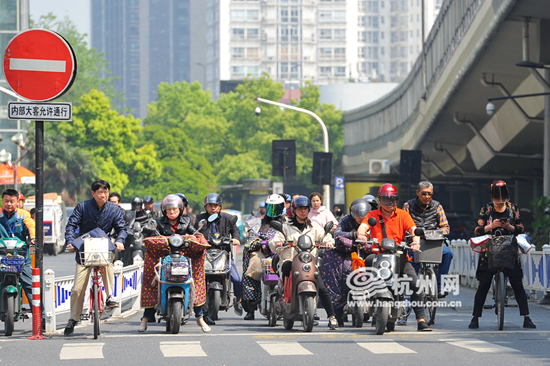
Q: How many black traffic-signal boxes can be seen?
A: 3